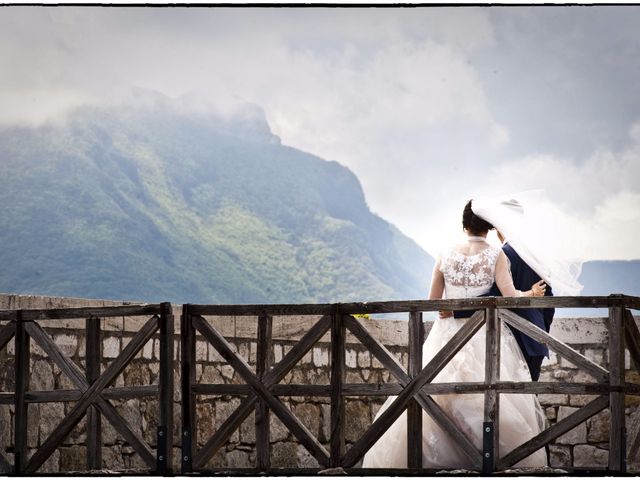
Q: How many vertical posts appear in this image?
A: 9